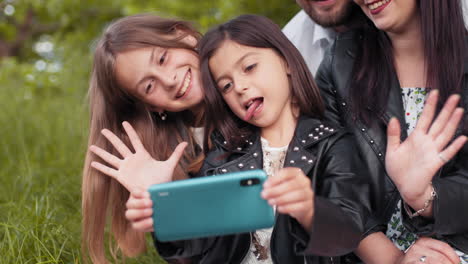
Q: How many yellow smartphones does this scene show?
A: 0